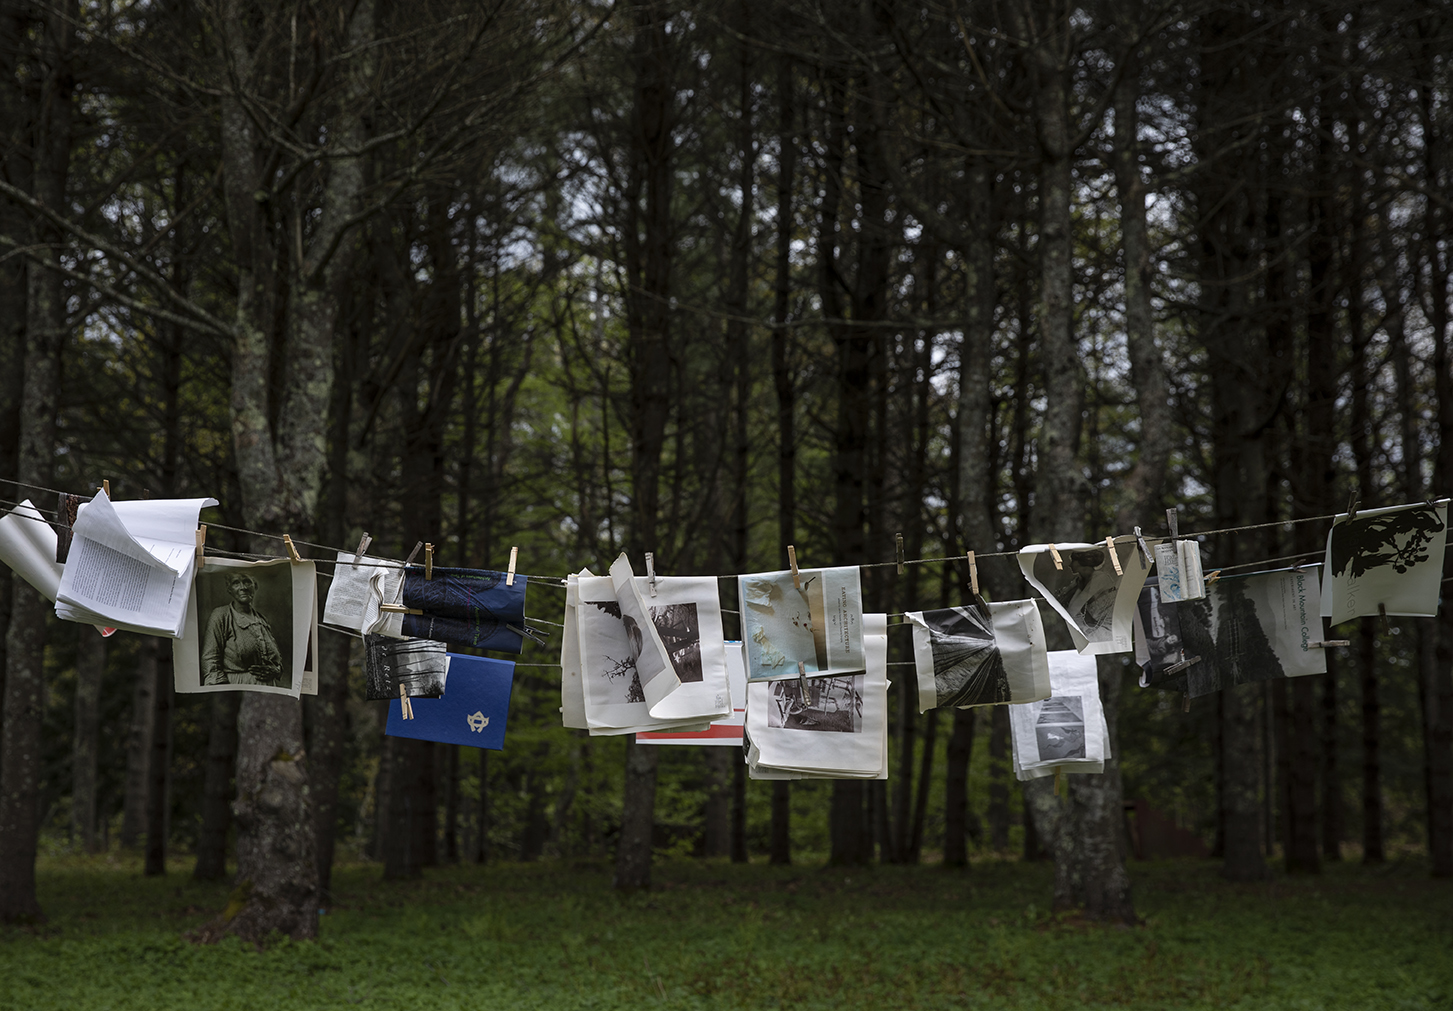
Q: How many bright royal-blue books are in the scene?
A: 1